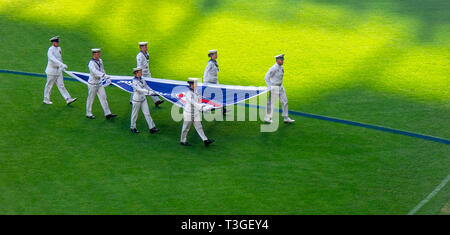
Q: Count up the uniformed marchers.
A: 7